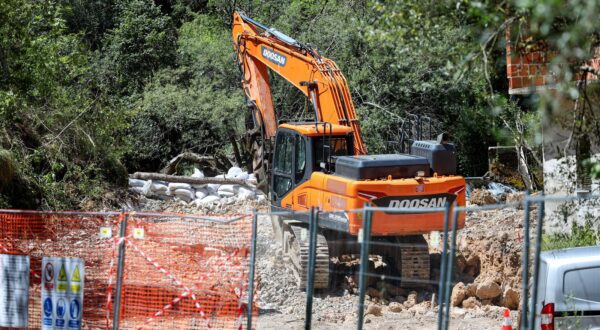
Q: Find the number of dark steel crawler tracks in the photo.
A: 2